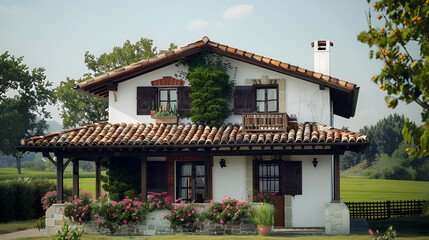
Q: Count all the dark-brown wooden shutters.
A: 5